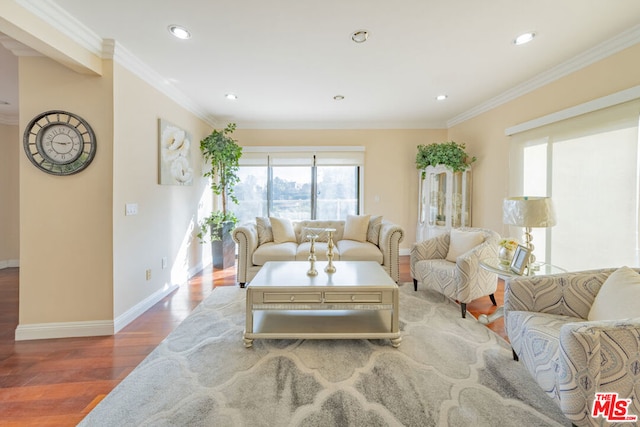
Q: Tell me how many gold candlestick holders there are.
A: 2